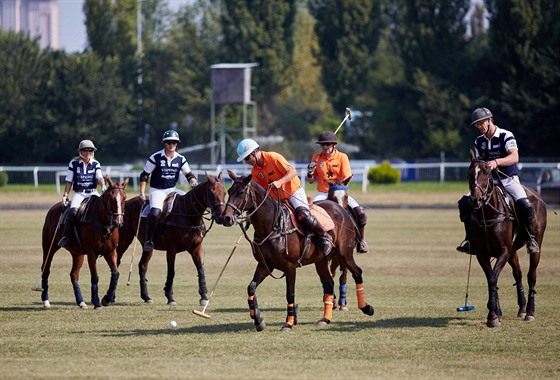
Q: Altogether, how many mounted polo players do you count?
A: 5